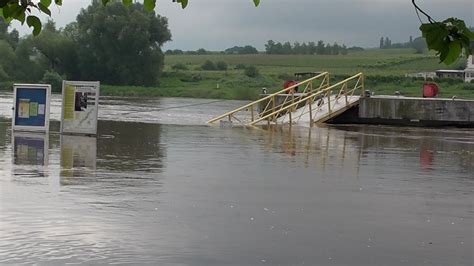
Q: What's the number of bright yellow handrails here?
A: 2